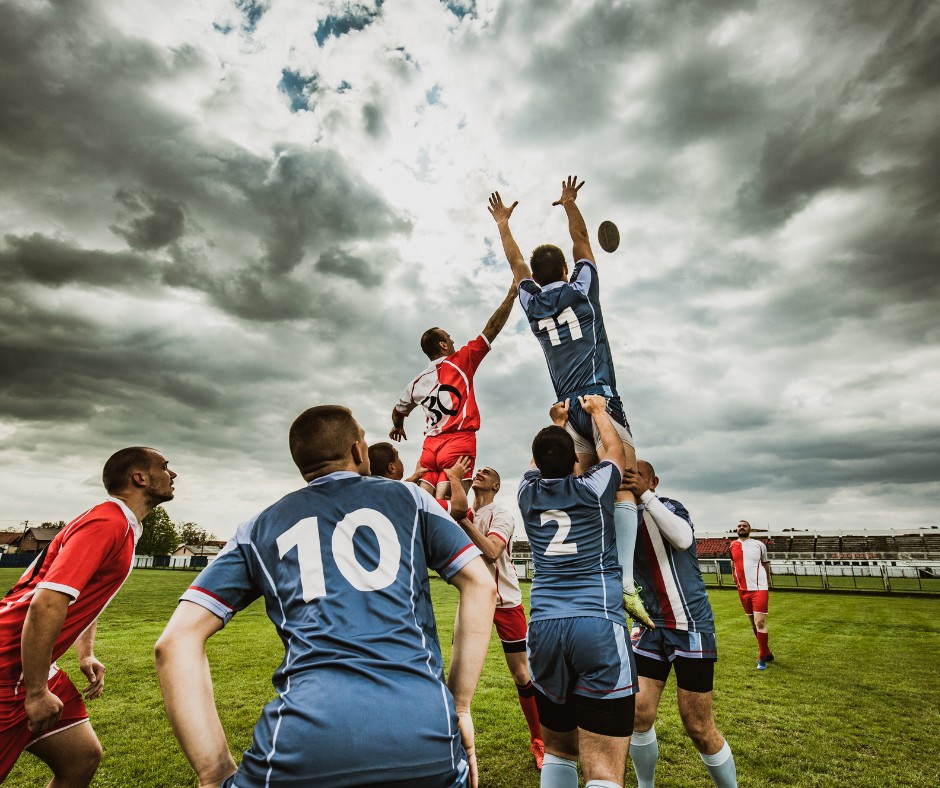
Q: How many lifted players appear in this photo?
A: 2